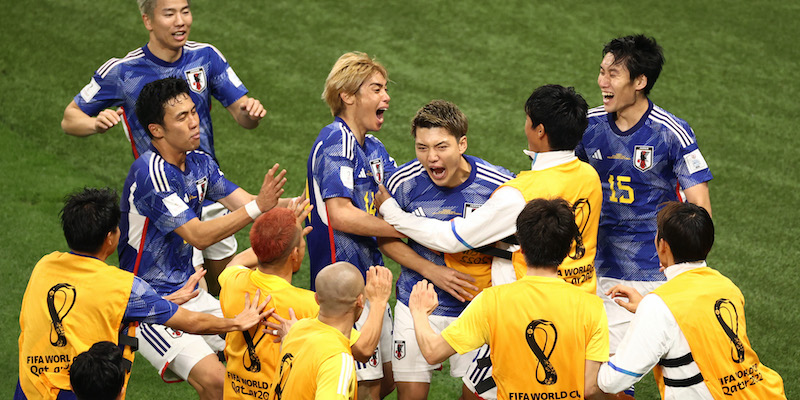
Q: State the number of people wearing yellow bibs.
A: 6